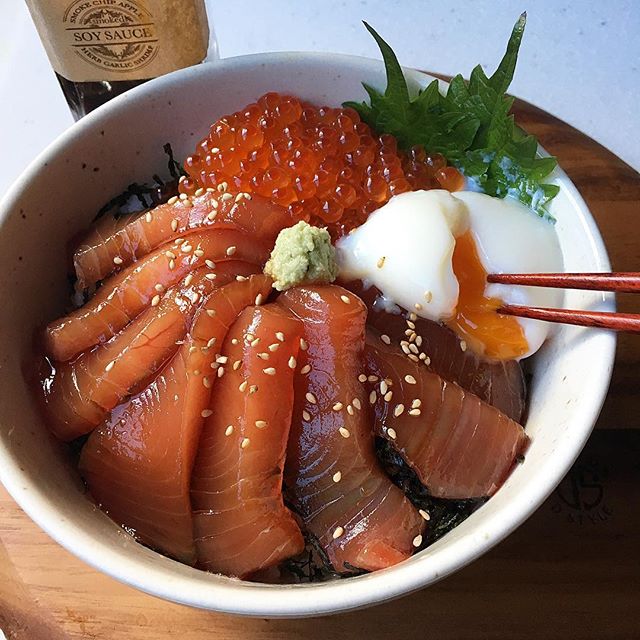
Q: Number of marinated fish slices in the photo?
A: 8